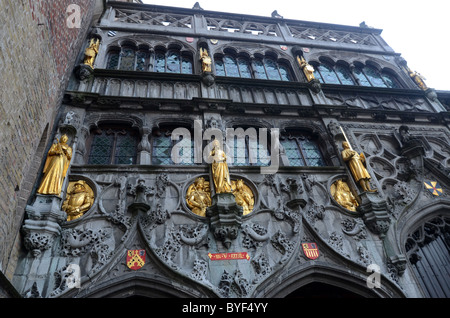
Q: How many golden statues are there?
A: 11